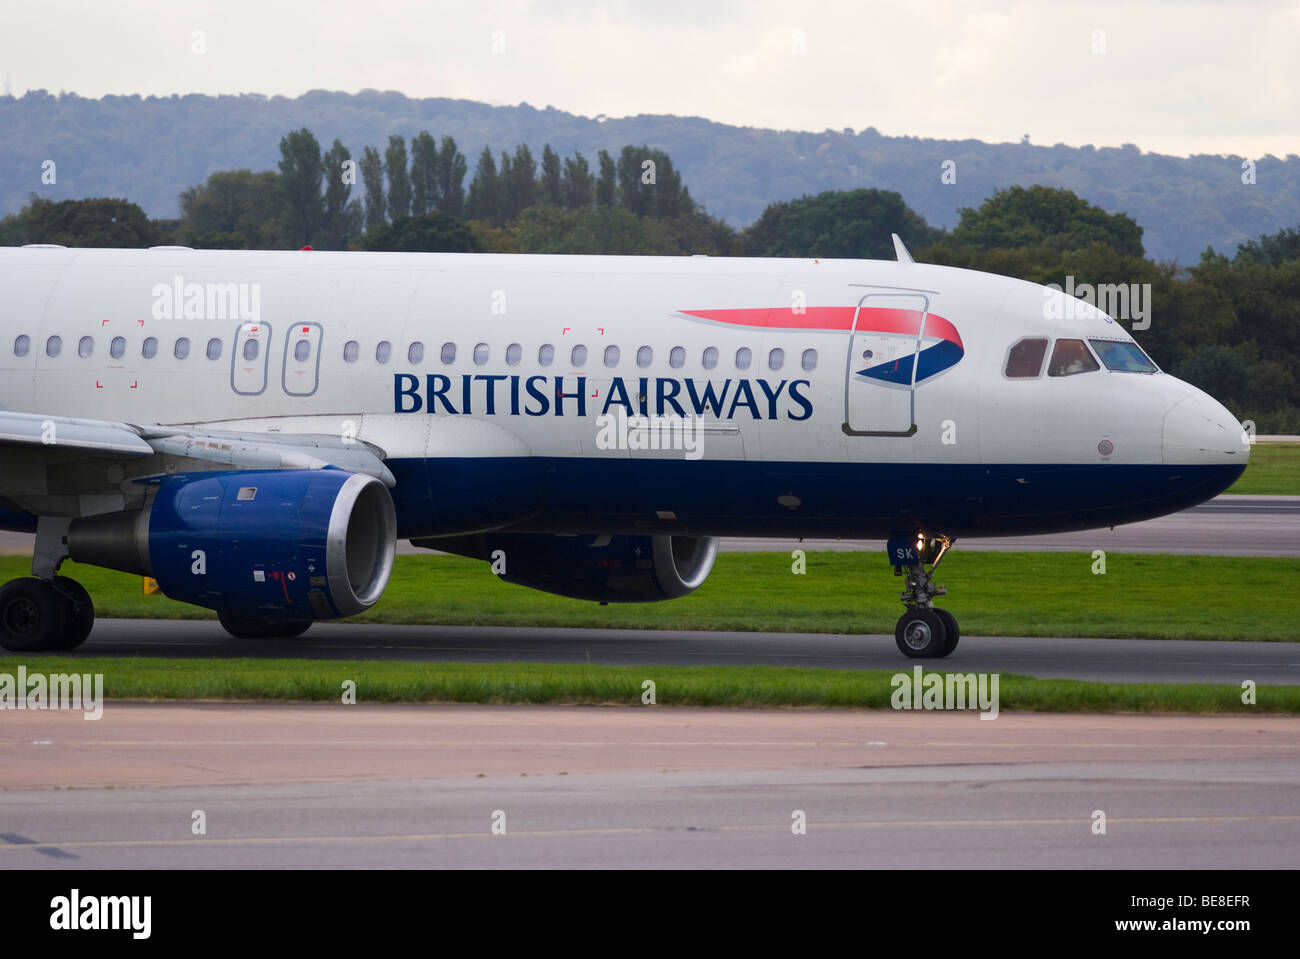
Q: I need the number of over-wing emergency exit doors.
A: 2